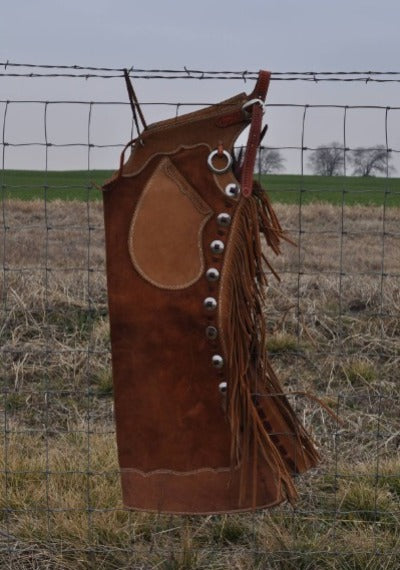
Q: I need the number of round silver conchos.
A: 8